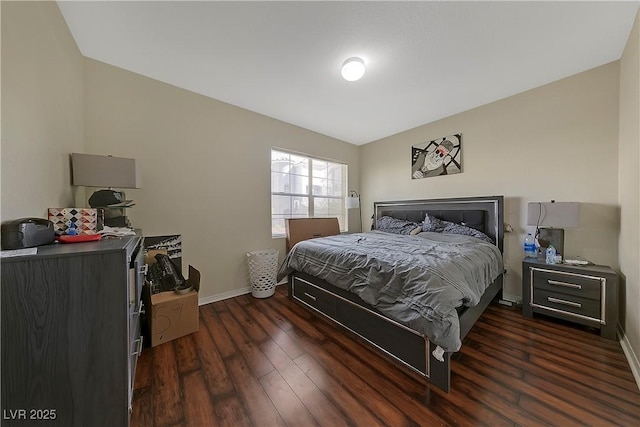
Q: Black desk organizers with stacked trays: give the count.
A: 0